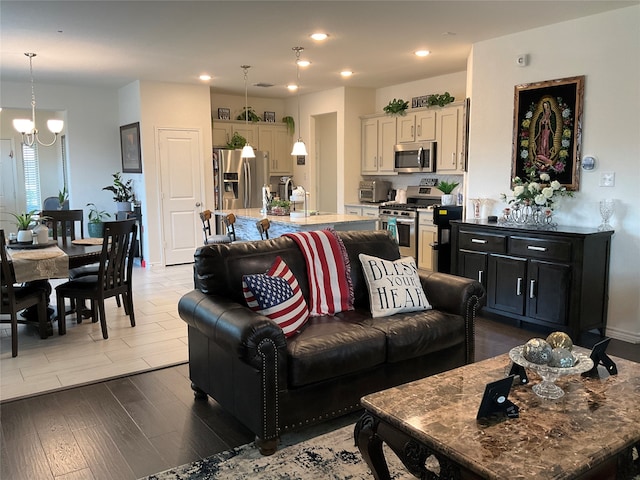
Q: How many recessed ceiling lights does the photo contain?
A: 6